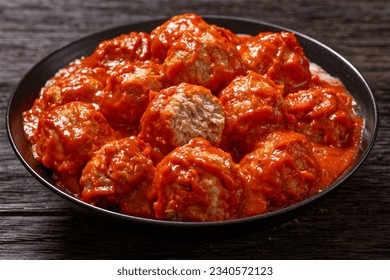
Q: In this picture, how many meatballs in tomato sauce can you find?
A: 13